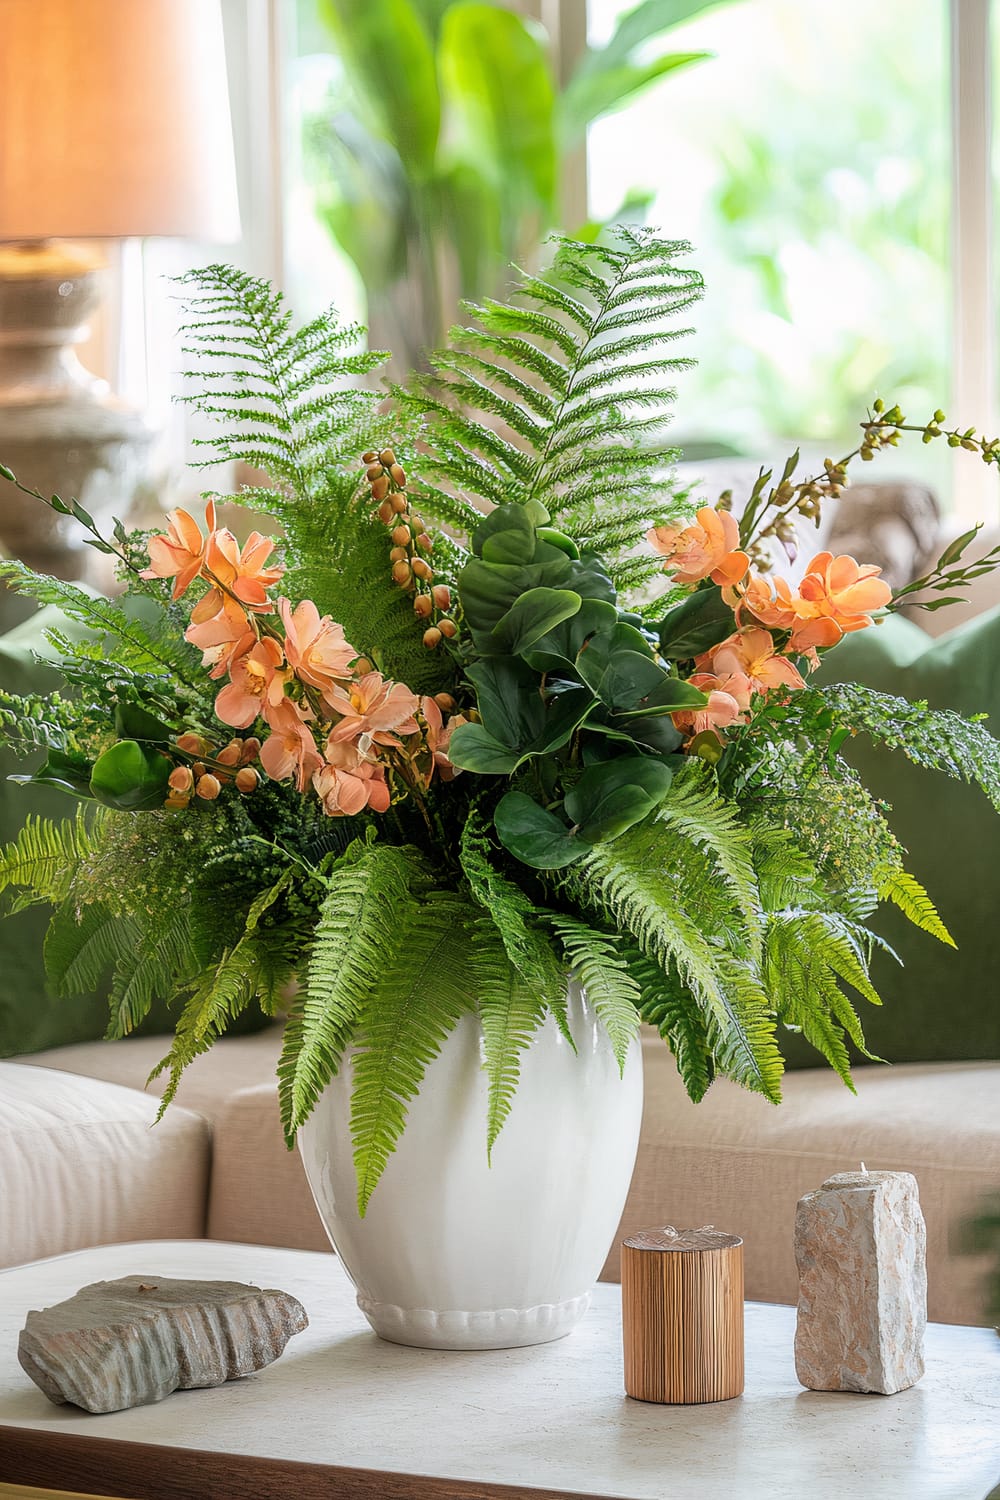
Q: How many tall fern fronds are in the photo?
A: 2